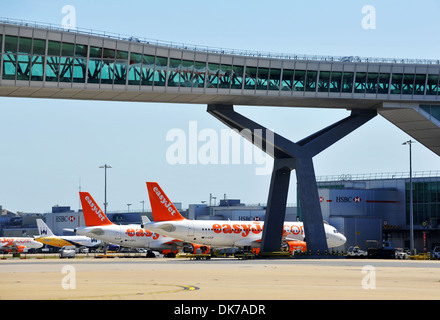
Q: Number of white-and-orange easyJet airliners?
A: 3